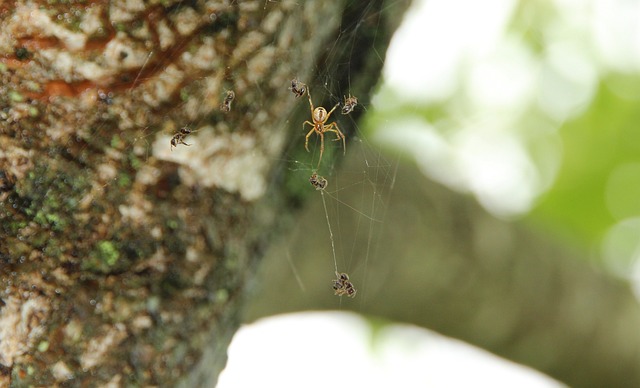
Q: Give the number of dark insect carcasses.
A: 6